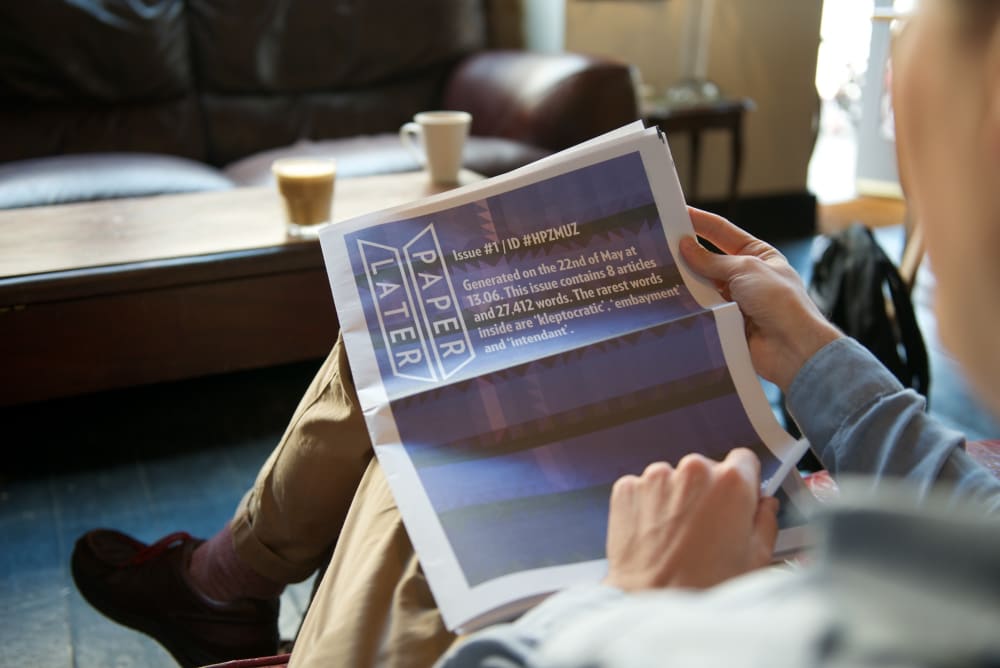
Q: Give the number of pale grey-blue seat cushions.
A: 2